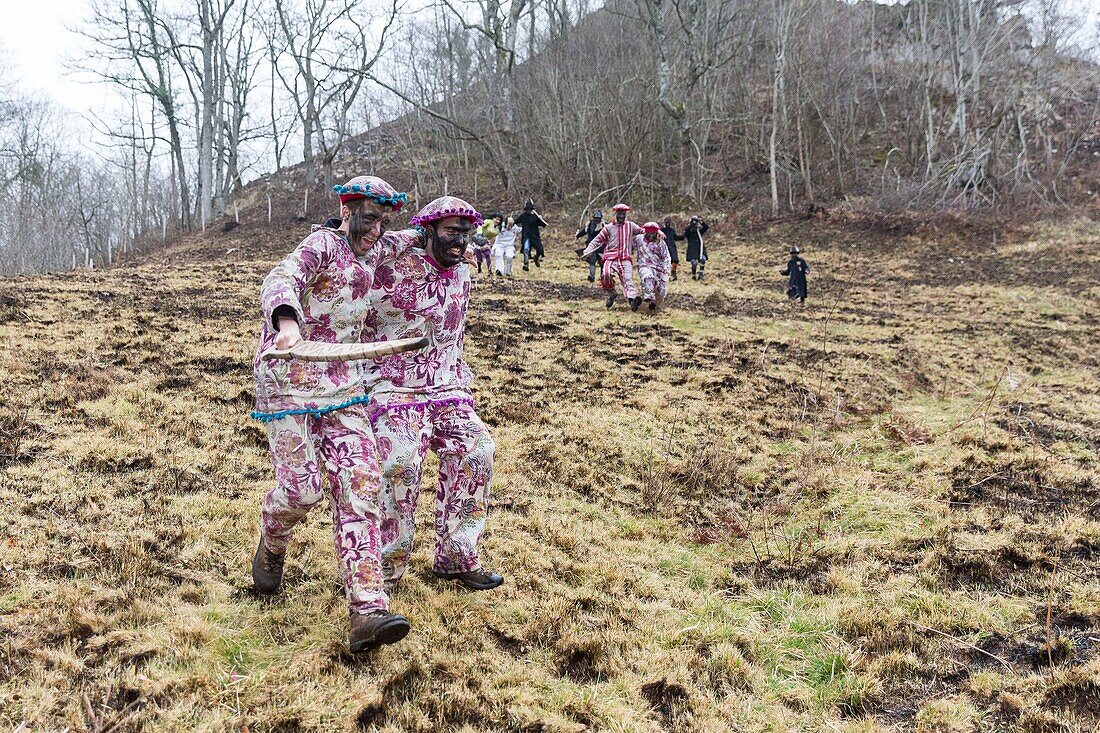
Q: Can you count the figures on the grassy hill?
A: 11